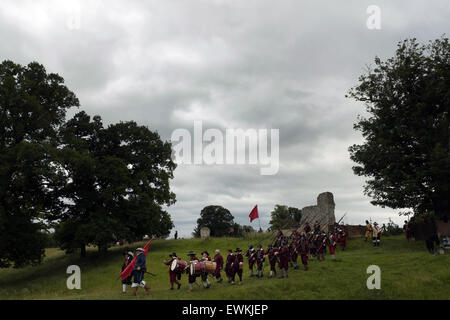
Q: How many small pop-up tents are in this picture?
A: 0